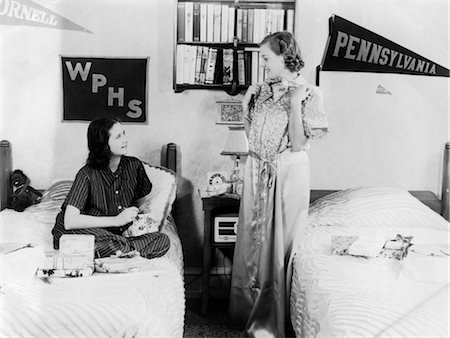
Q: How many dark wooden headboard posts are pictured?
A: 3